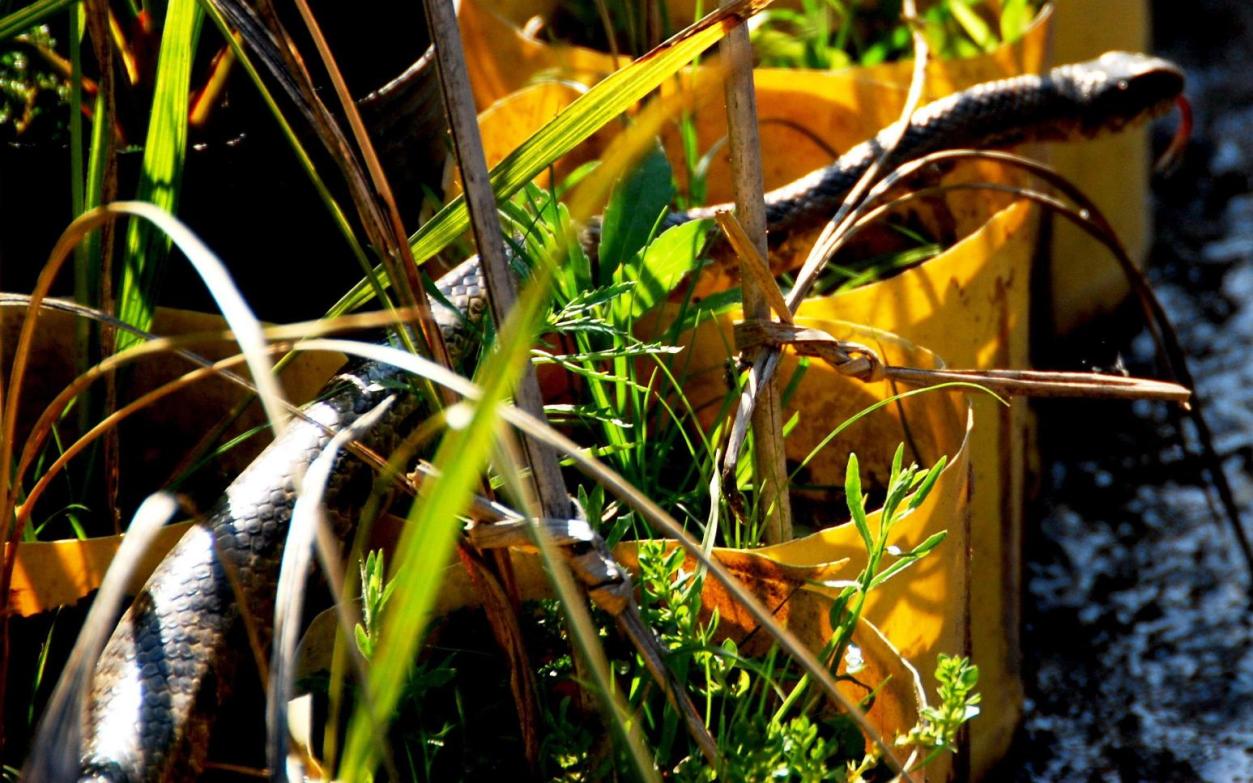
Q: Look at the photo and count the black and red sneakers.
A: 0